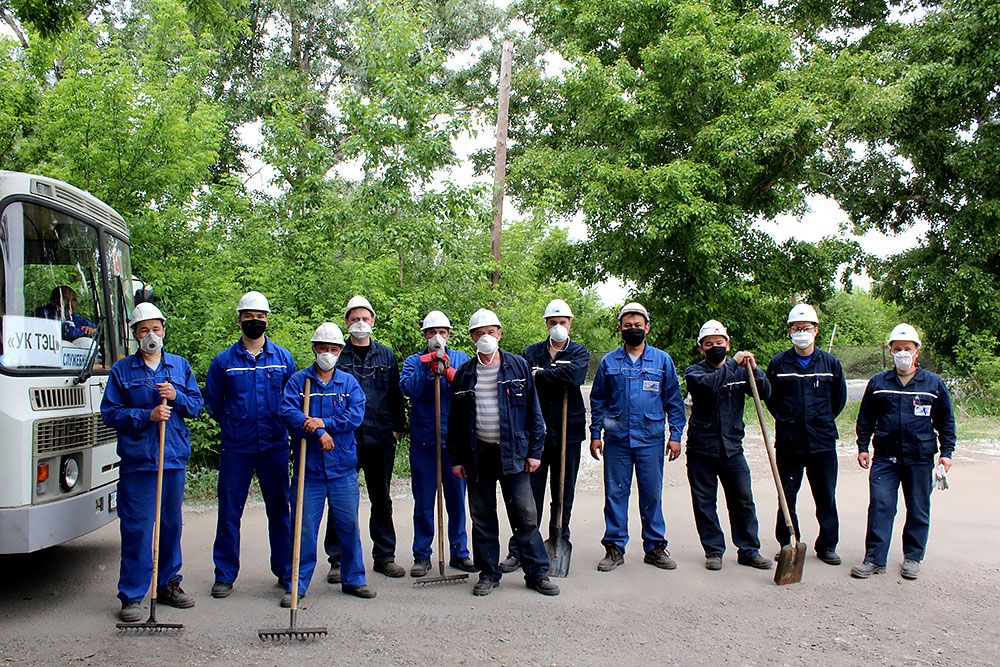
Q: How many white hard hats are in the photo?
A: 11